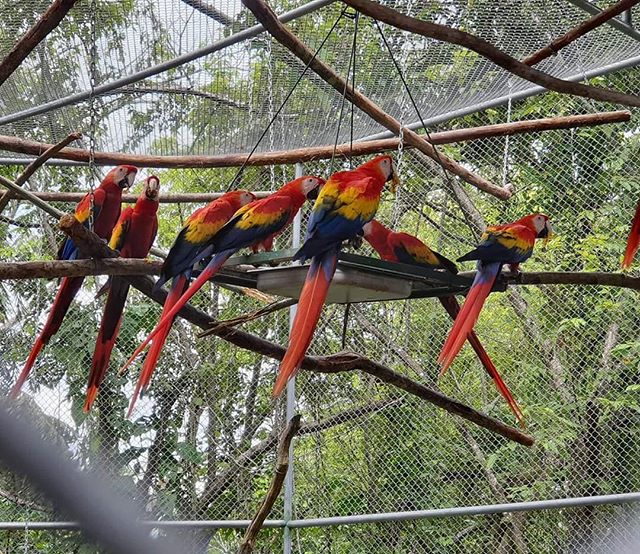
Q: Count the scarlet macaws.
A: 8